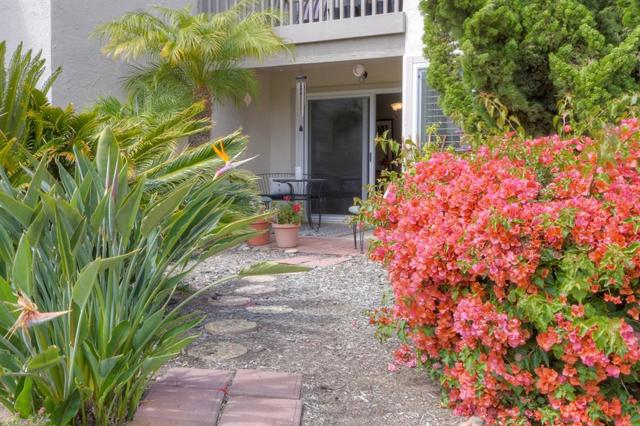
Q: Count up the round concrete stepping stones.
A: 6